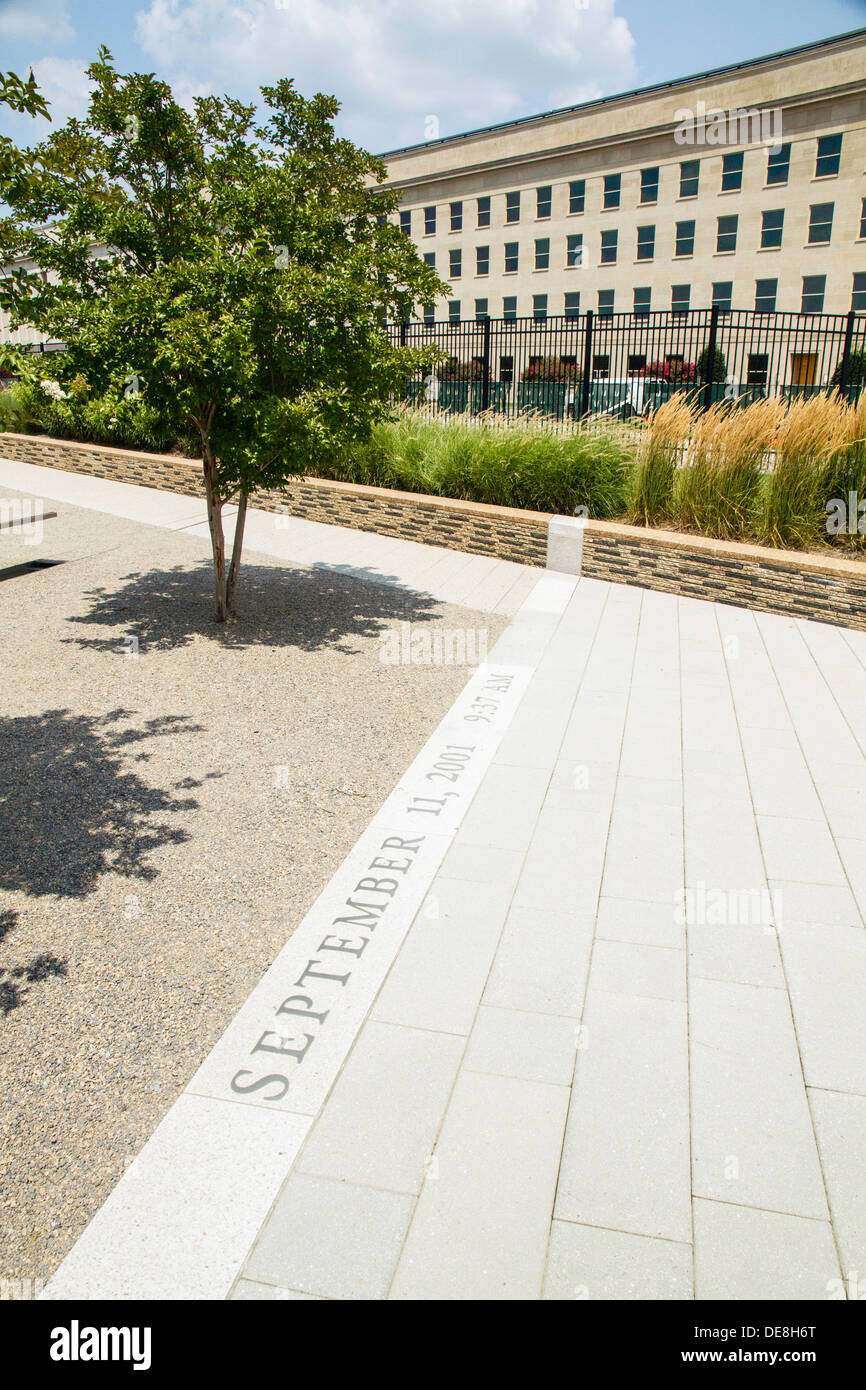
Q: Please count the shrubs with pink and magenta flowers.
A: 3